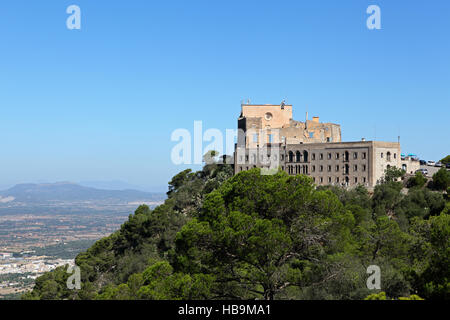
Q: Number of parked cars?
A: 5